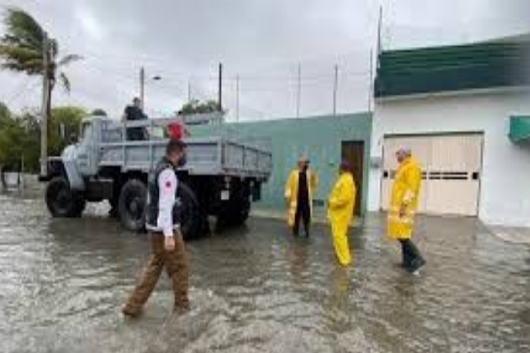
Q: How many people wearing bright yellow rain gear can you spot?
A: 3